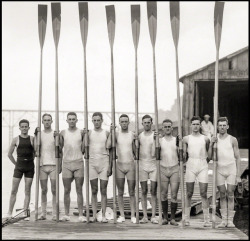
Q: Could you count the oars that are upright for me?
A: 8